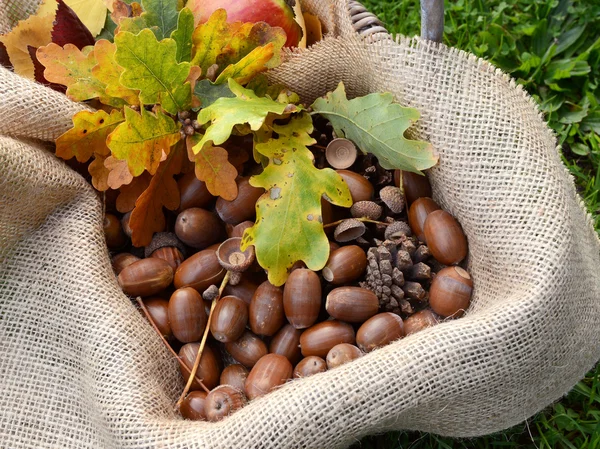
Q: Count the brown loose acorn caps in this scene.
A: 6